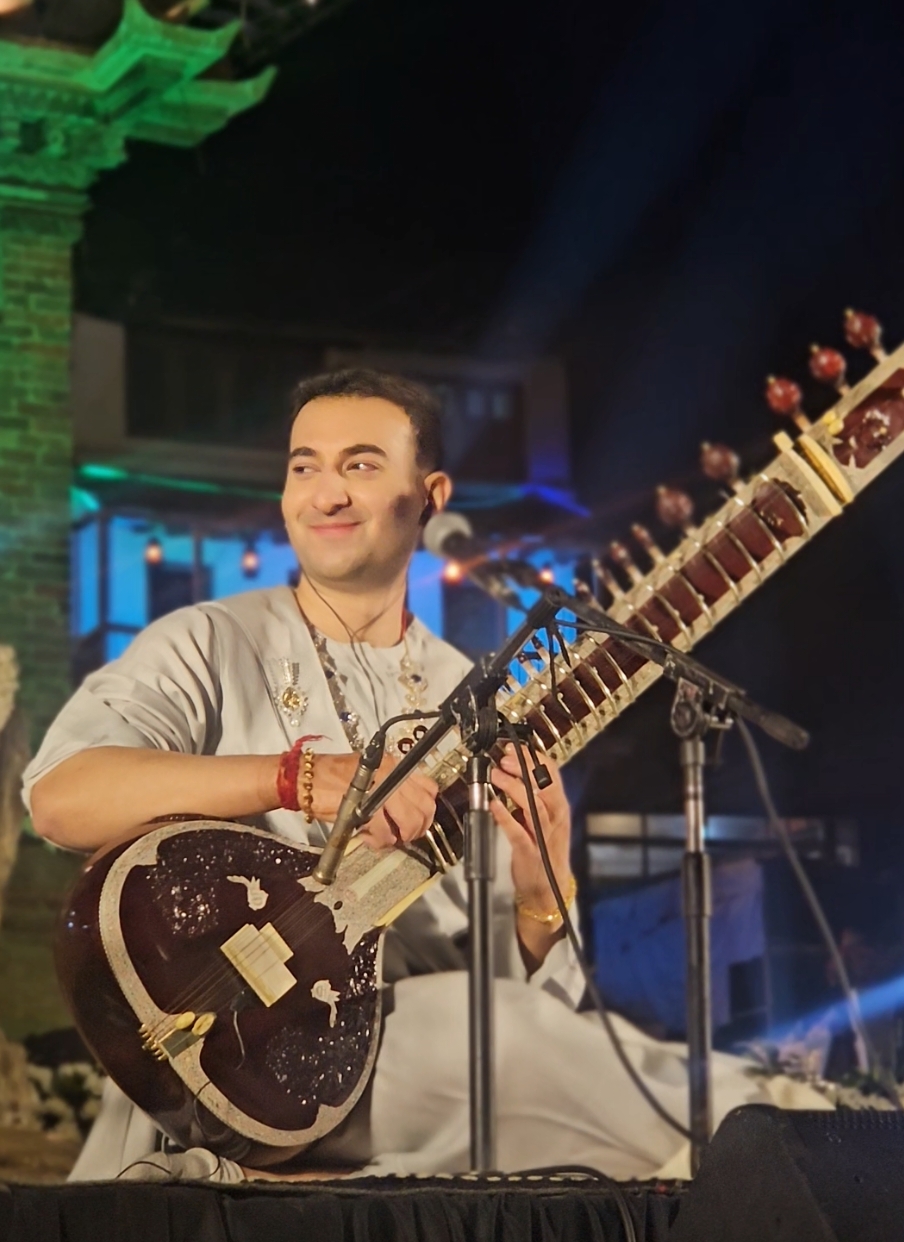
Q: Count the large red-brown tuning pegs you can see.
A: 5